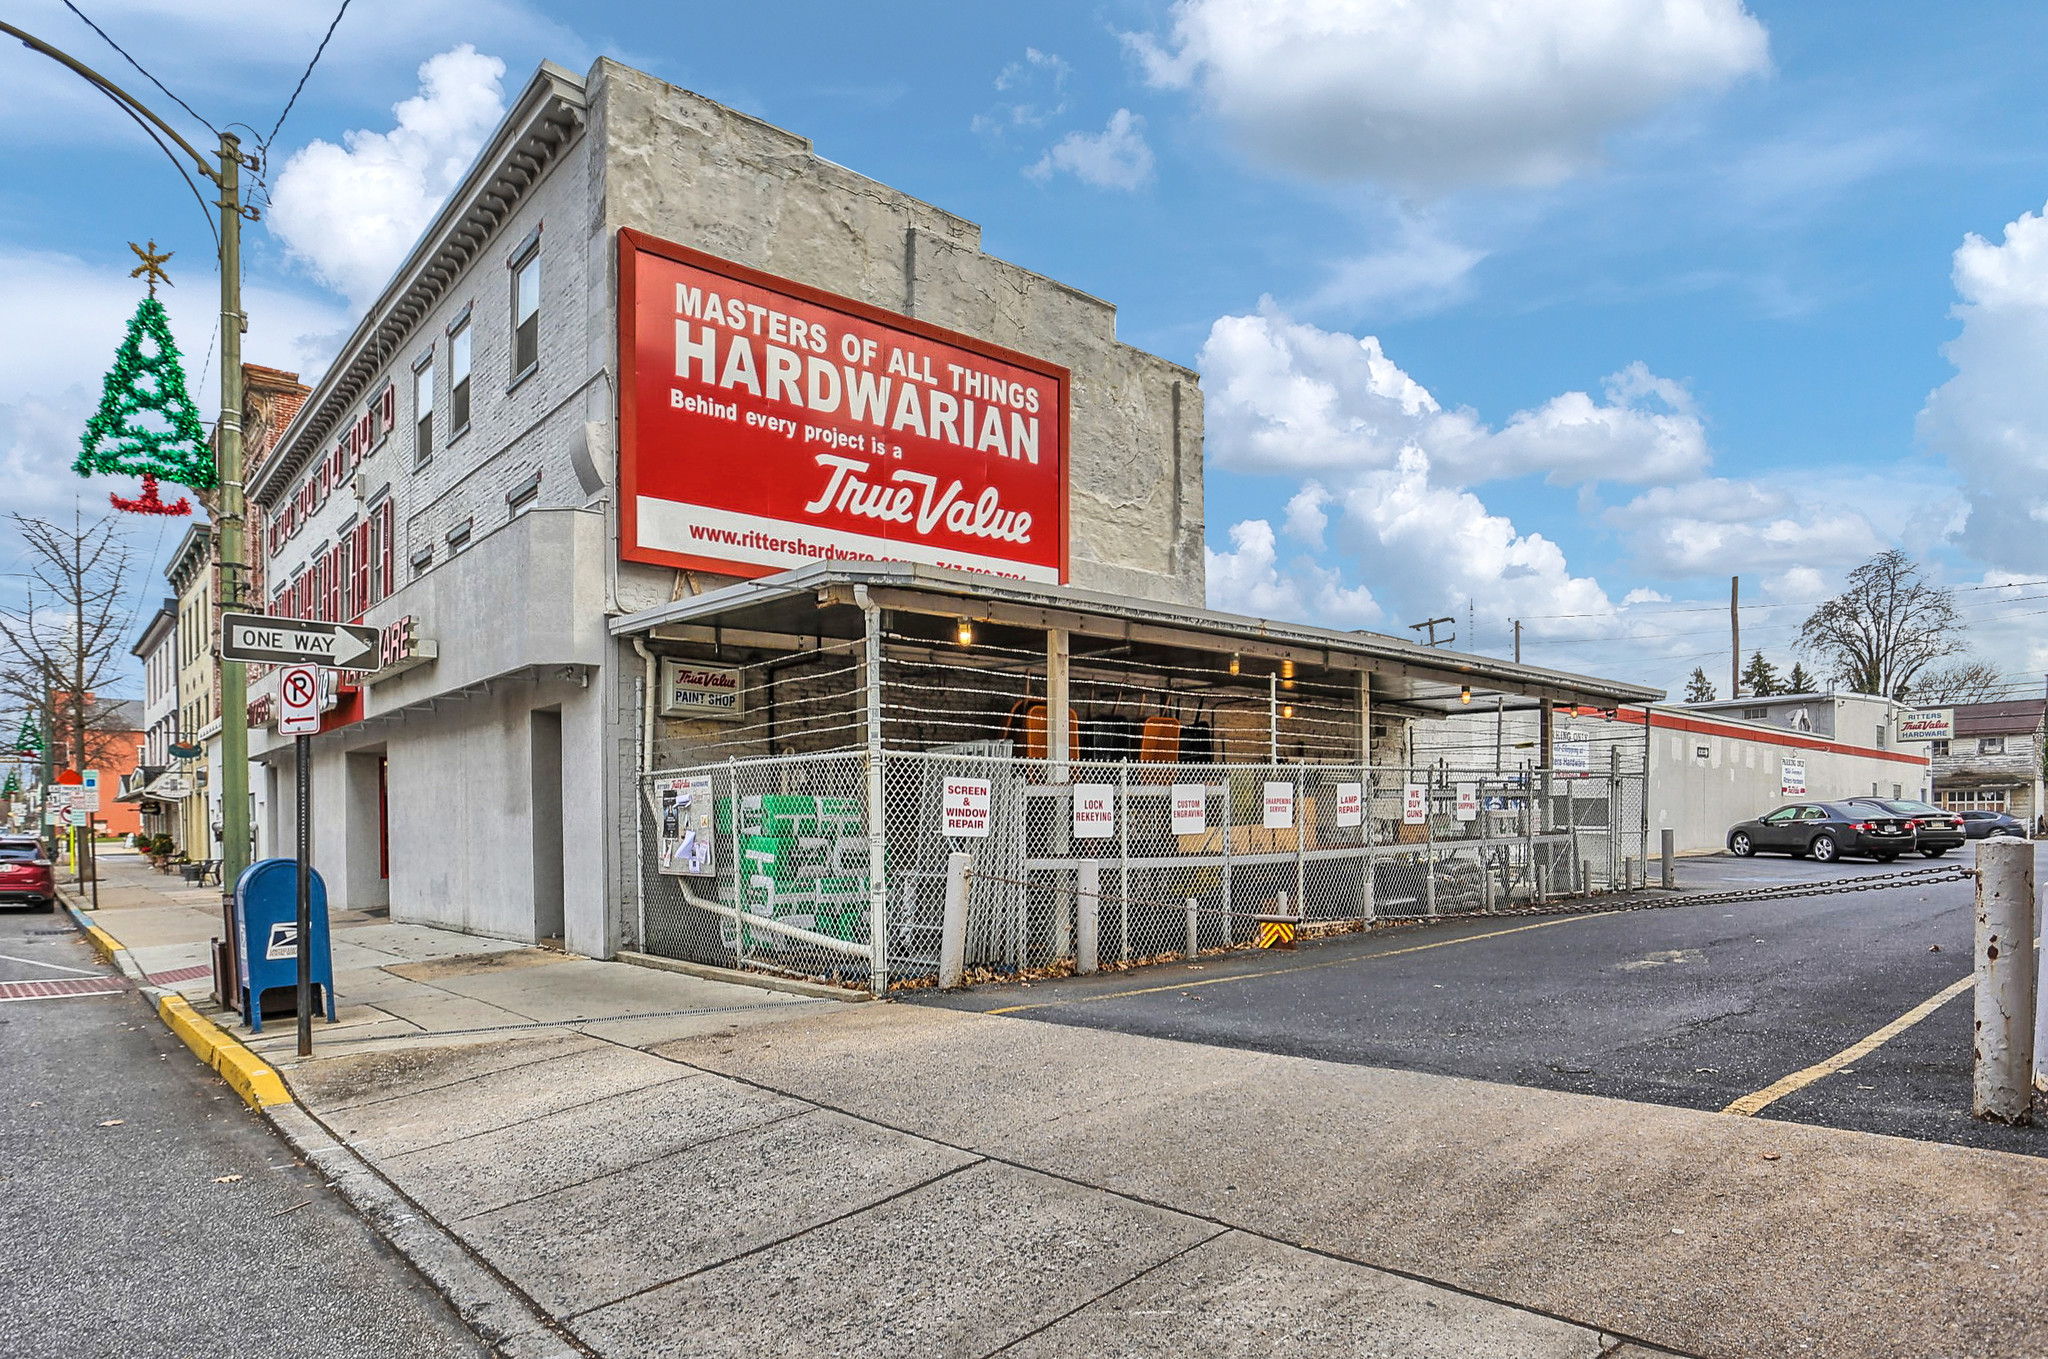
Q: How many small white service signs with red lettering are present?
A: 7